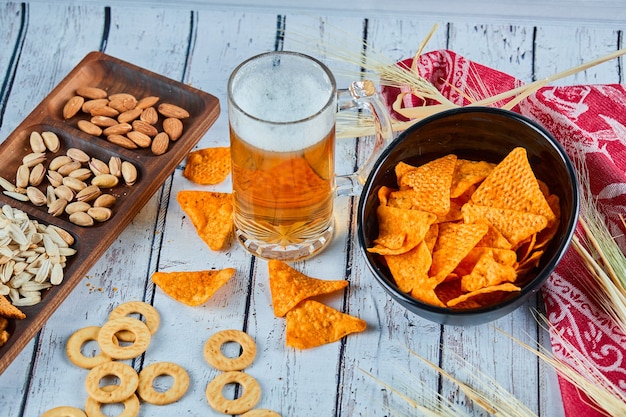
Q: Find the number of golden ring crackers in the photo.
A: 10